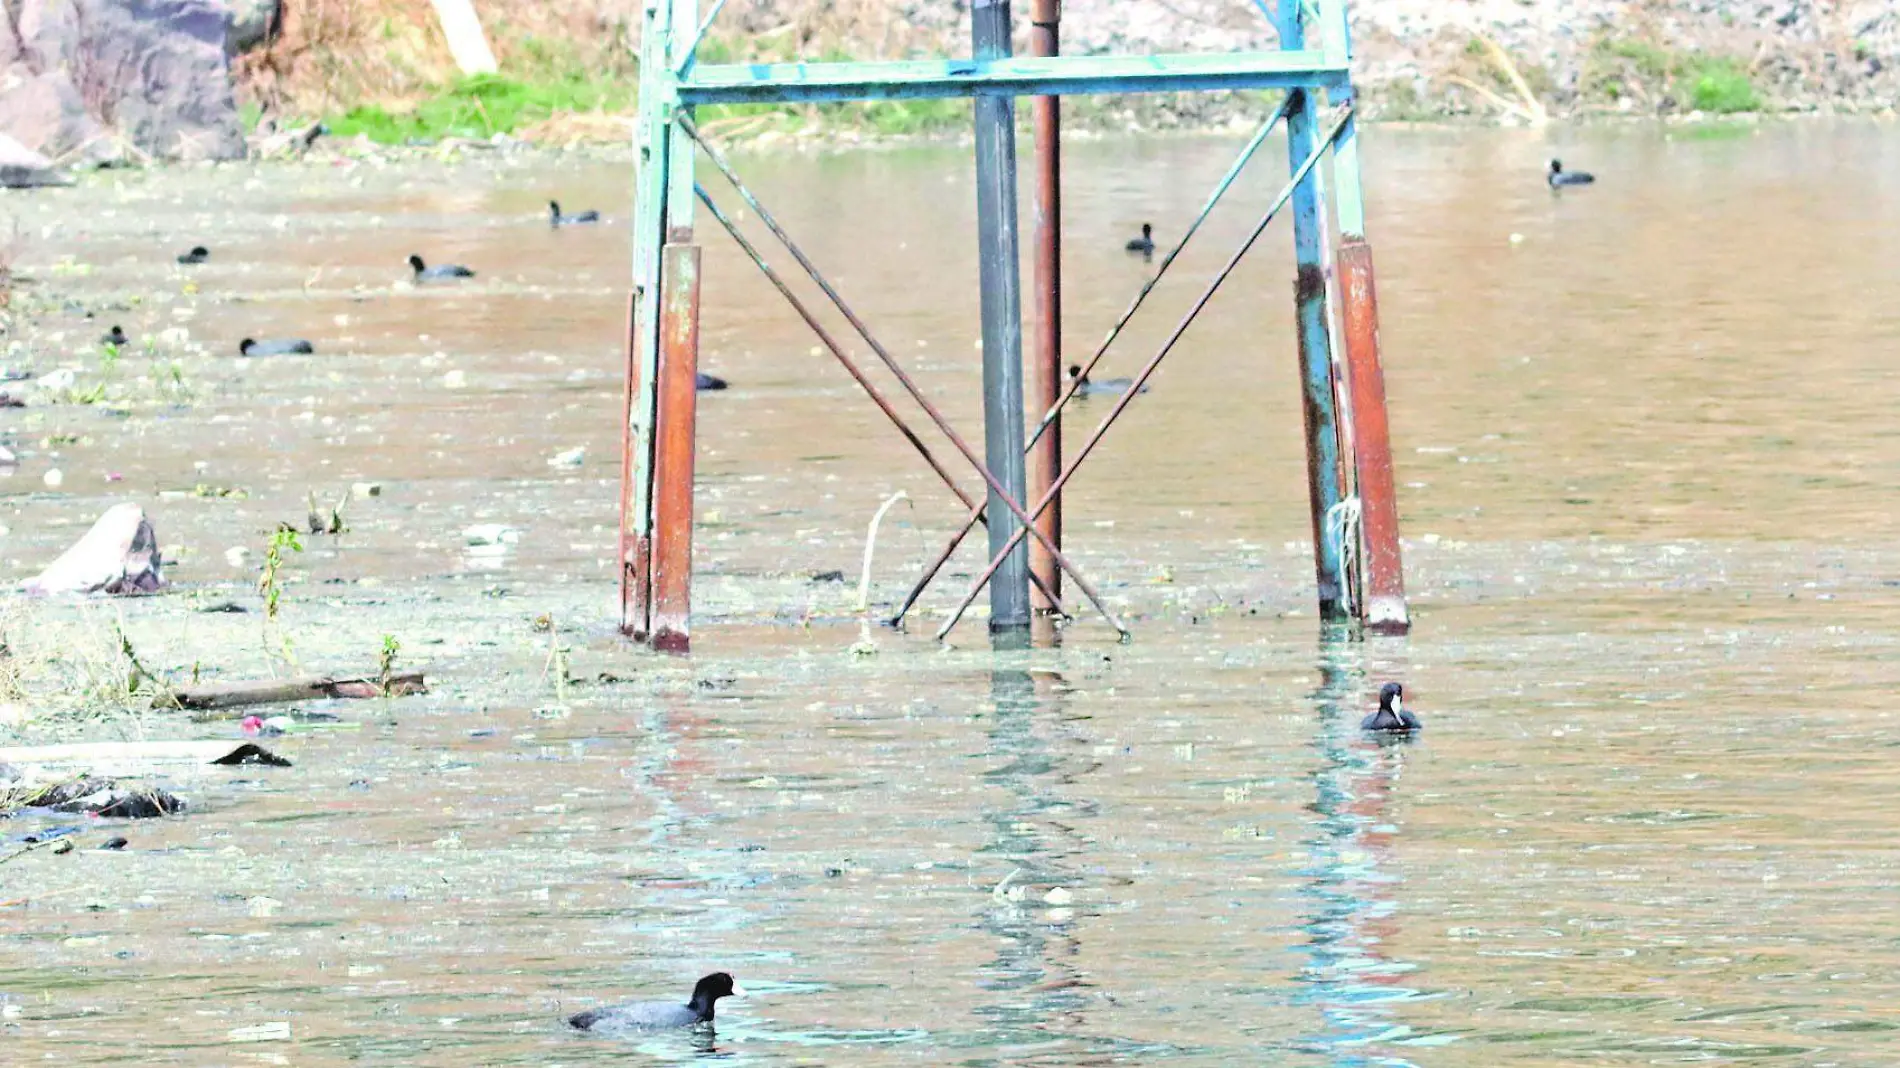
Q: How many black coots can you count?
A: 11